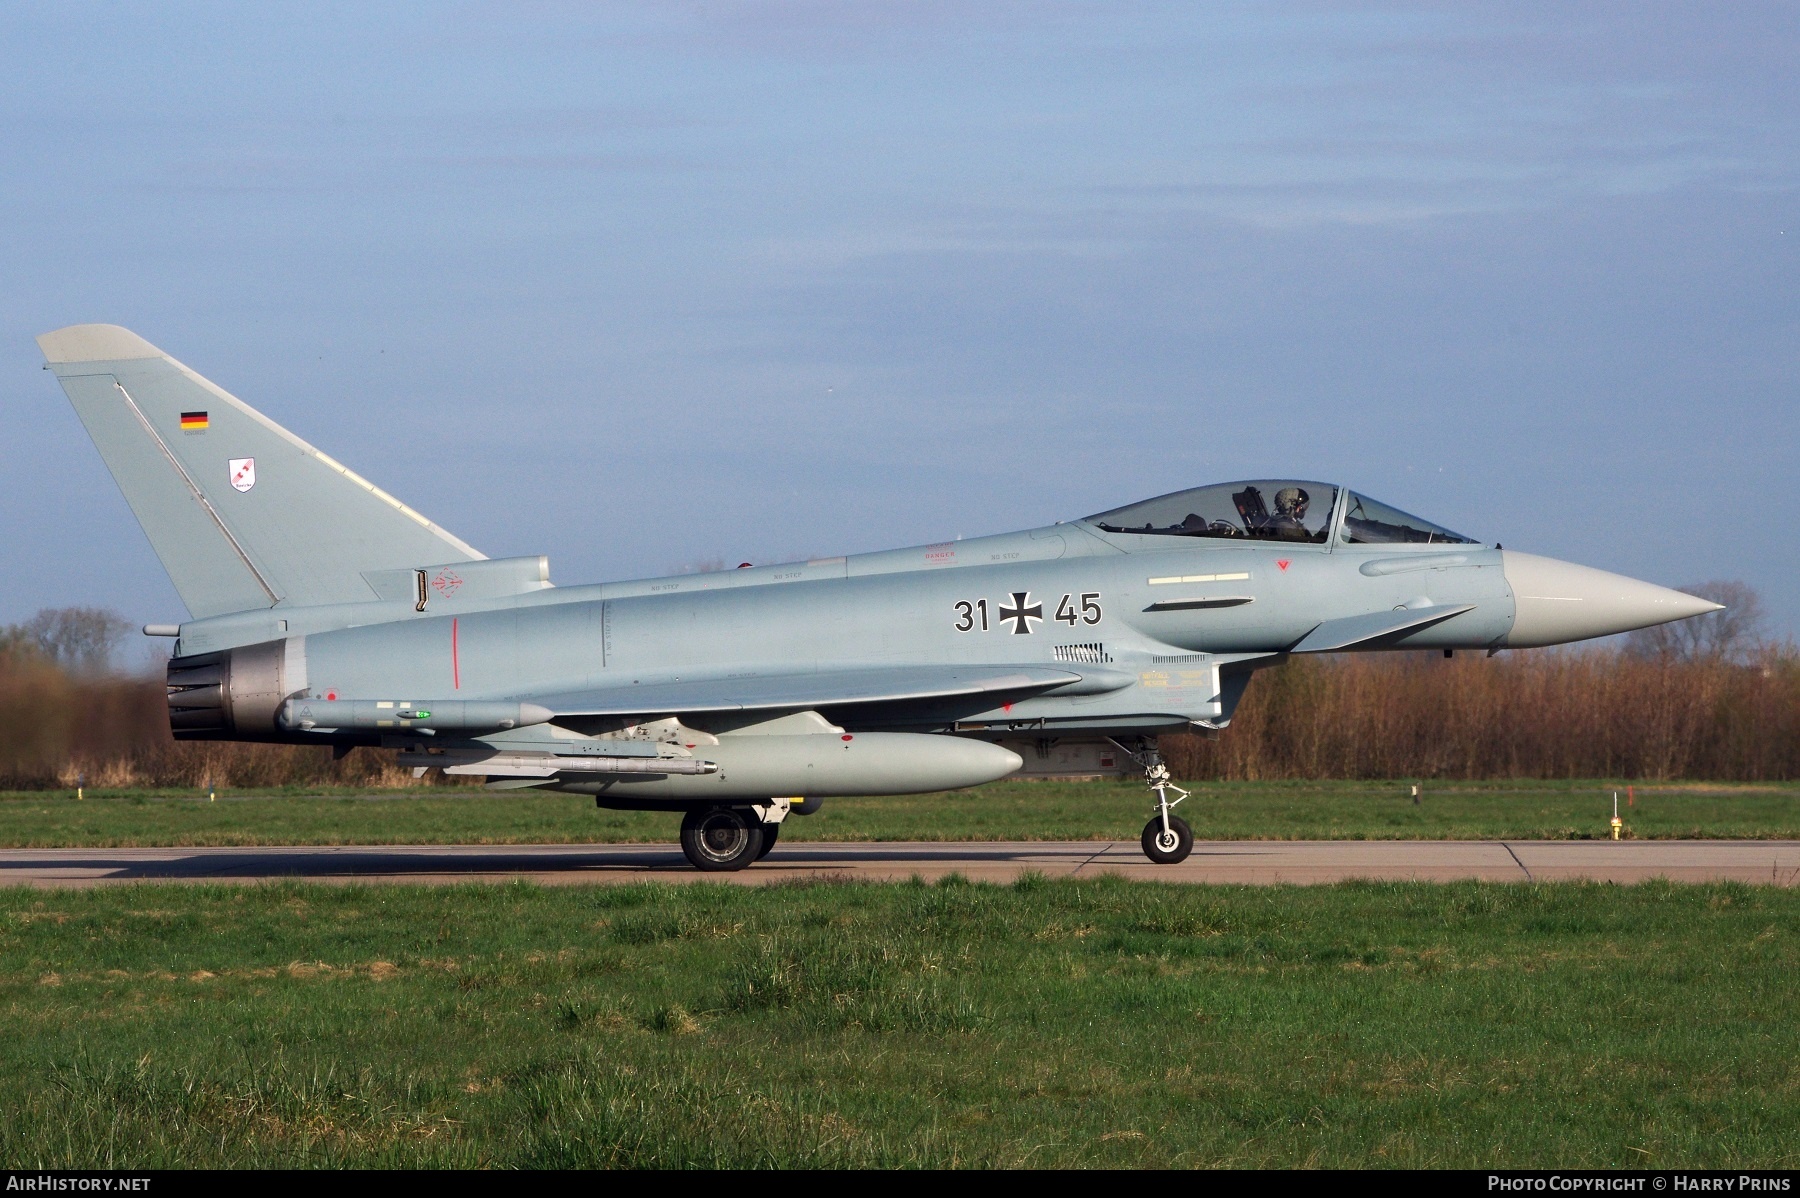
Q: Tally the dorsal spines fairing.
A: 1